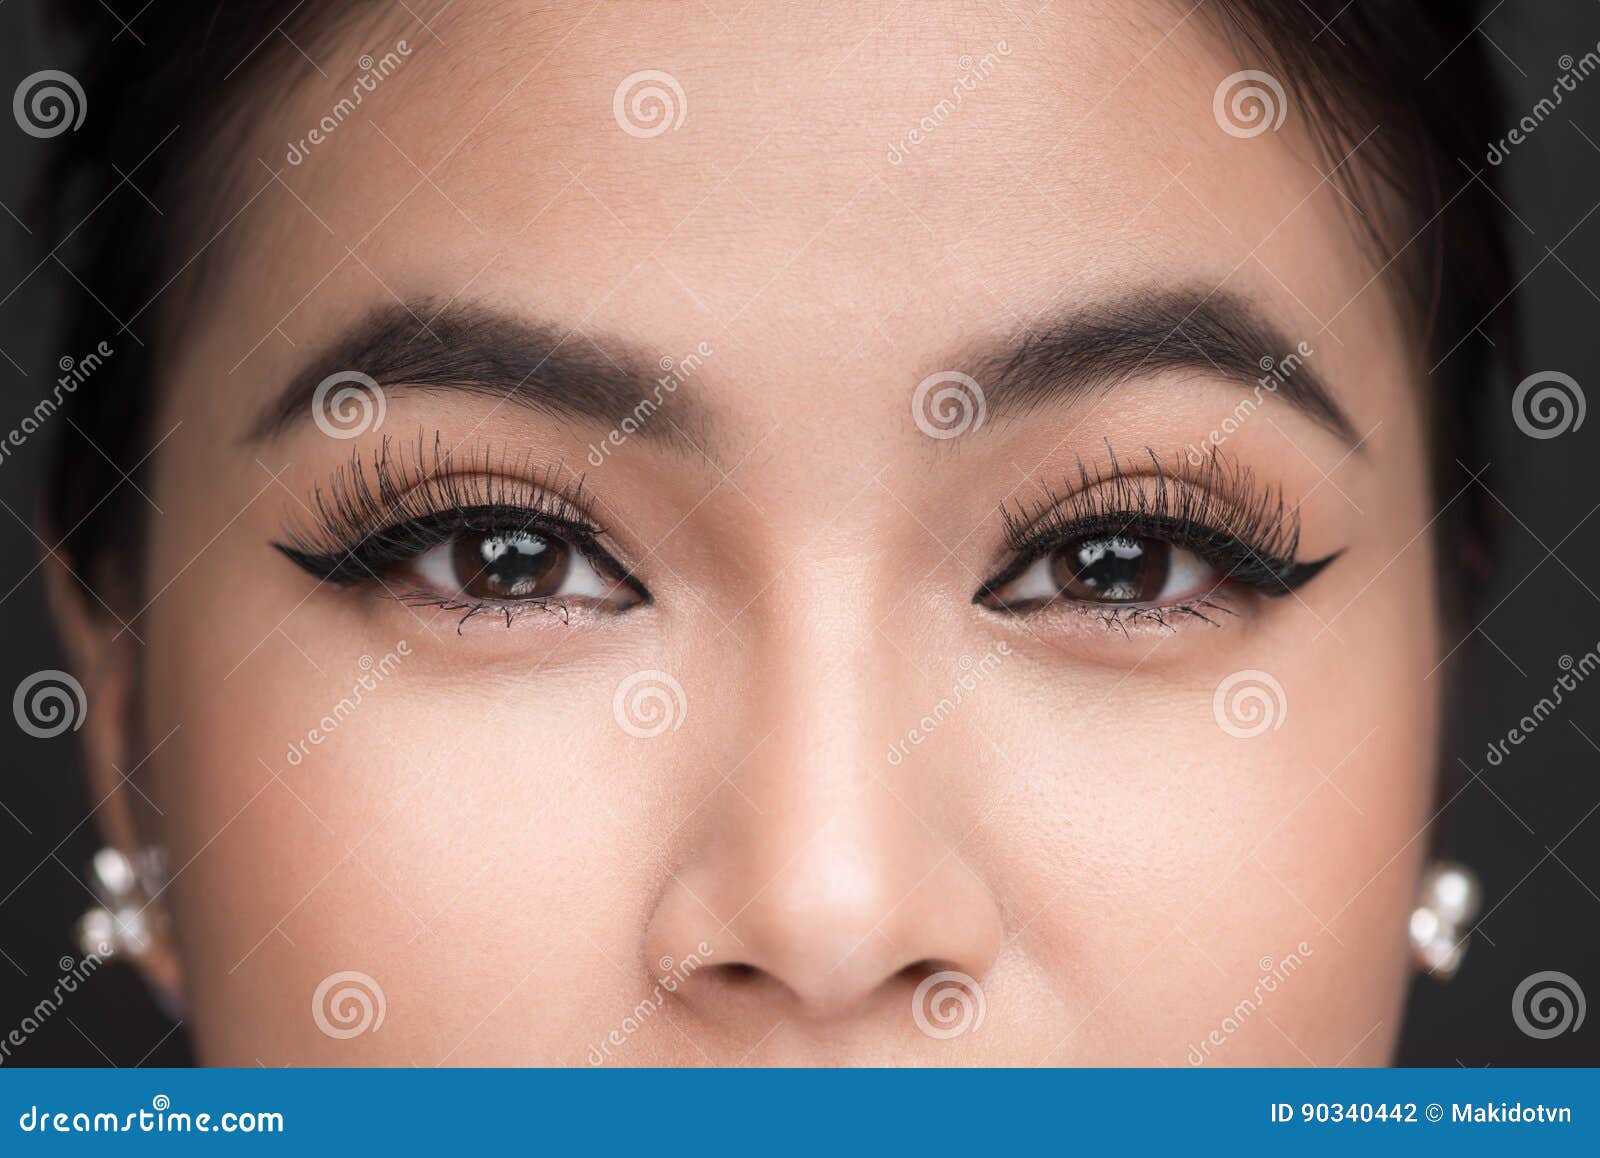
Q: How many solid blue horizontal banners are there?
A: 1